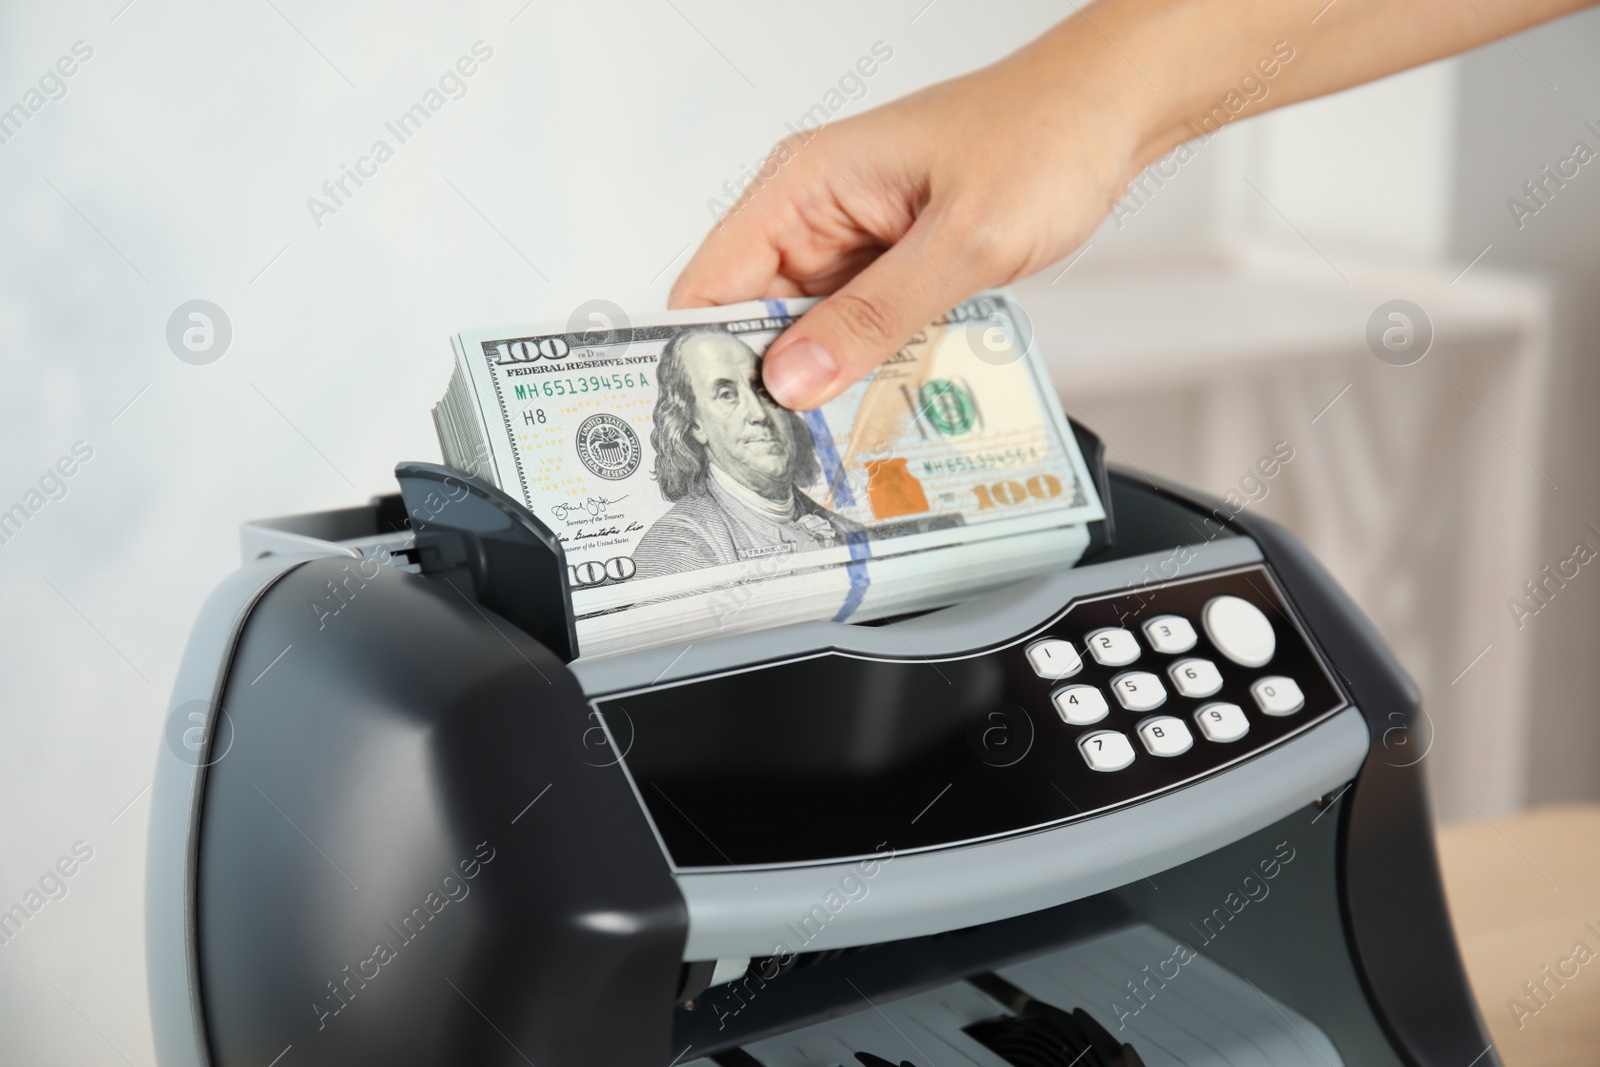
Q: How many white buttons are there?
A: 11